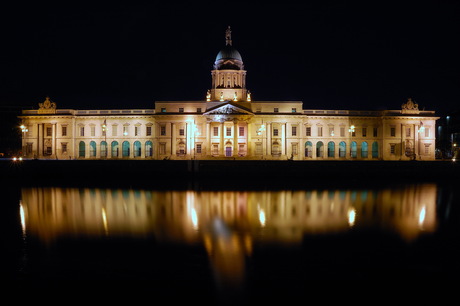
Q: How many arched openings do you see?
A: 14